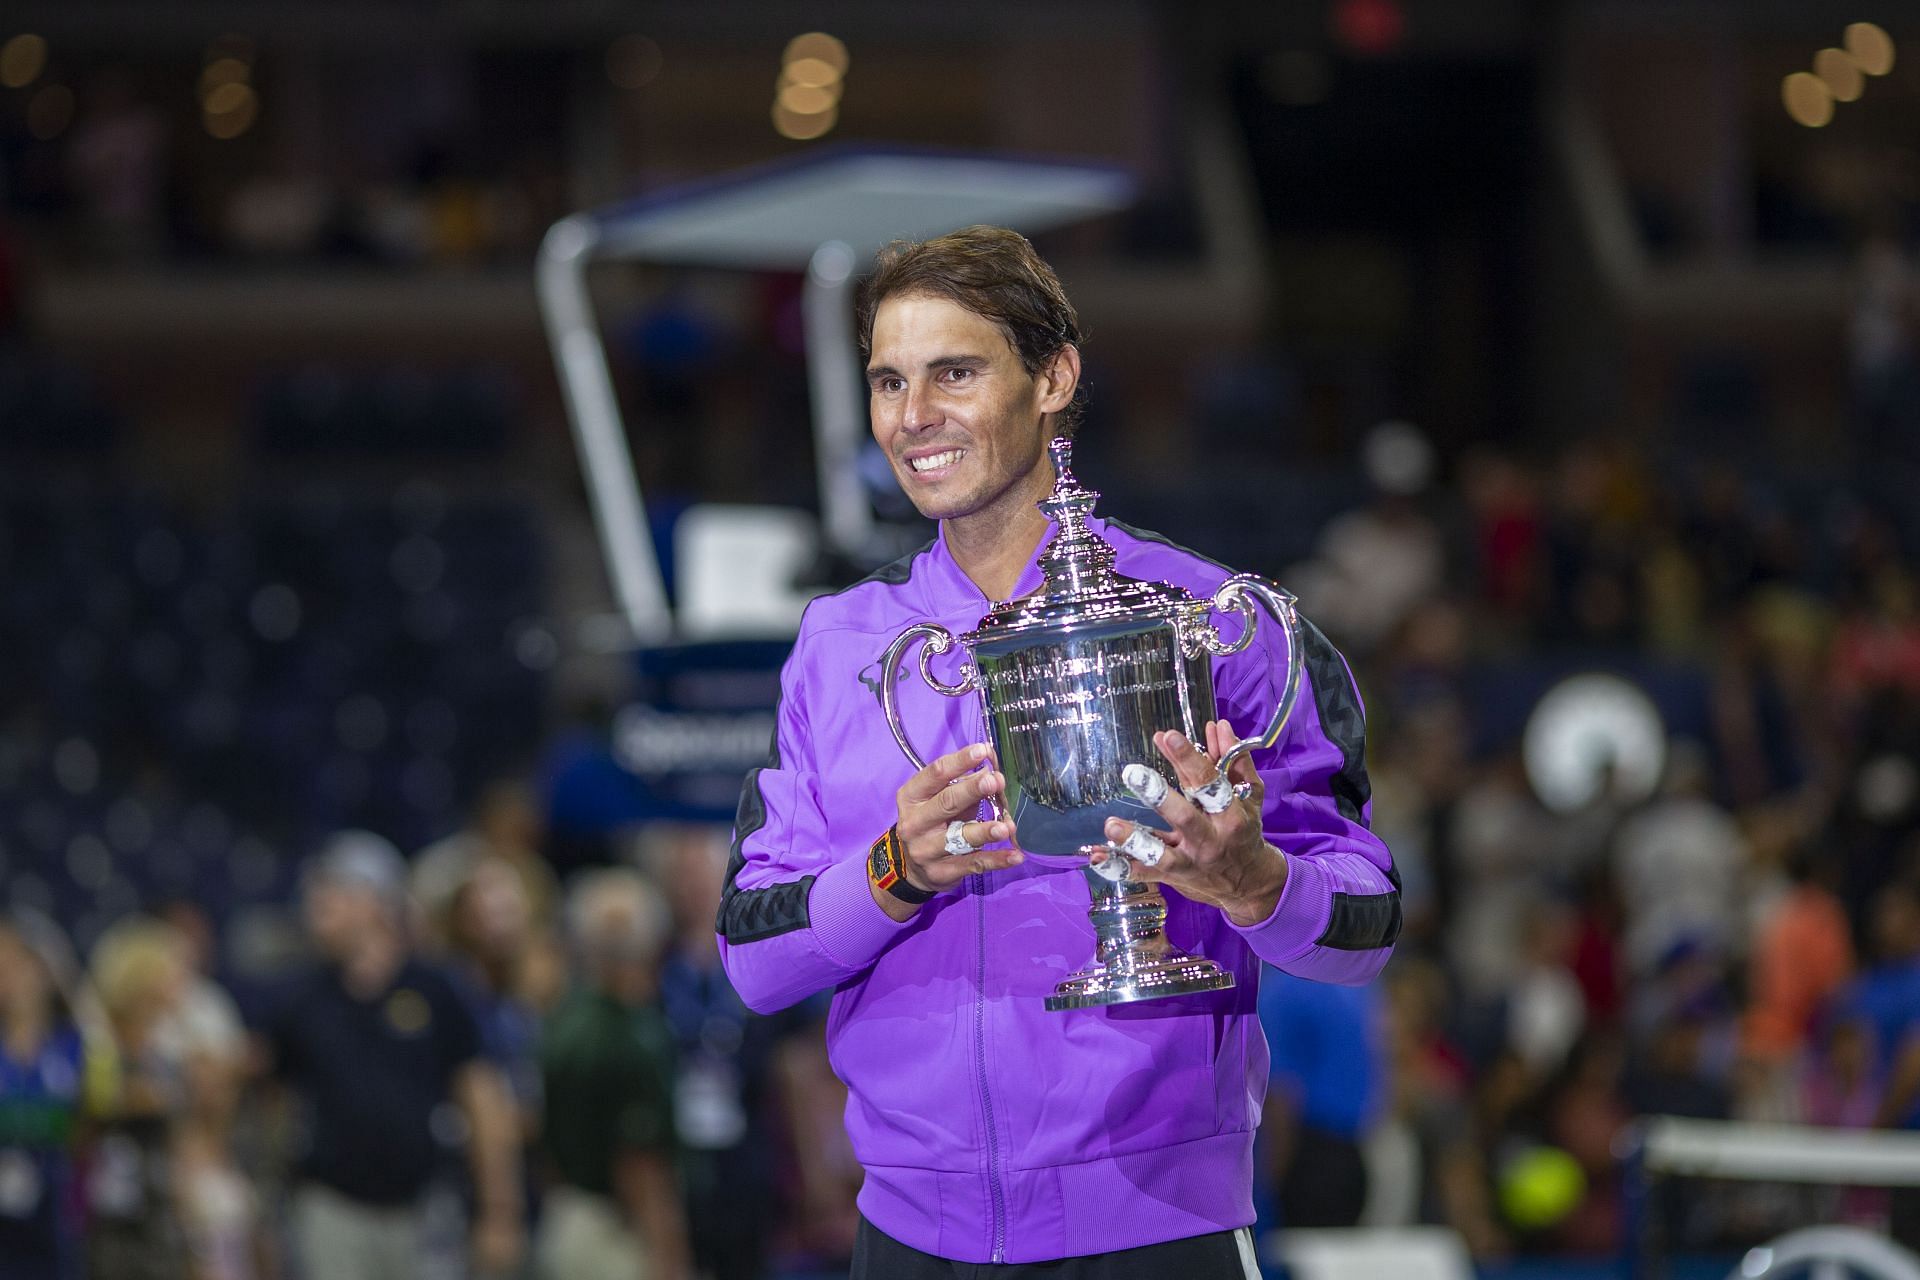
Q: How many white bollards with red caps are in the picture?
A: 0